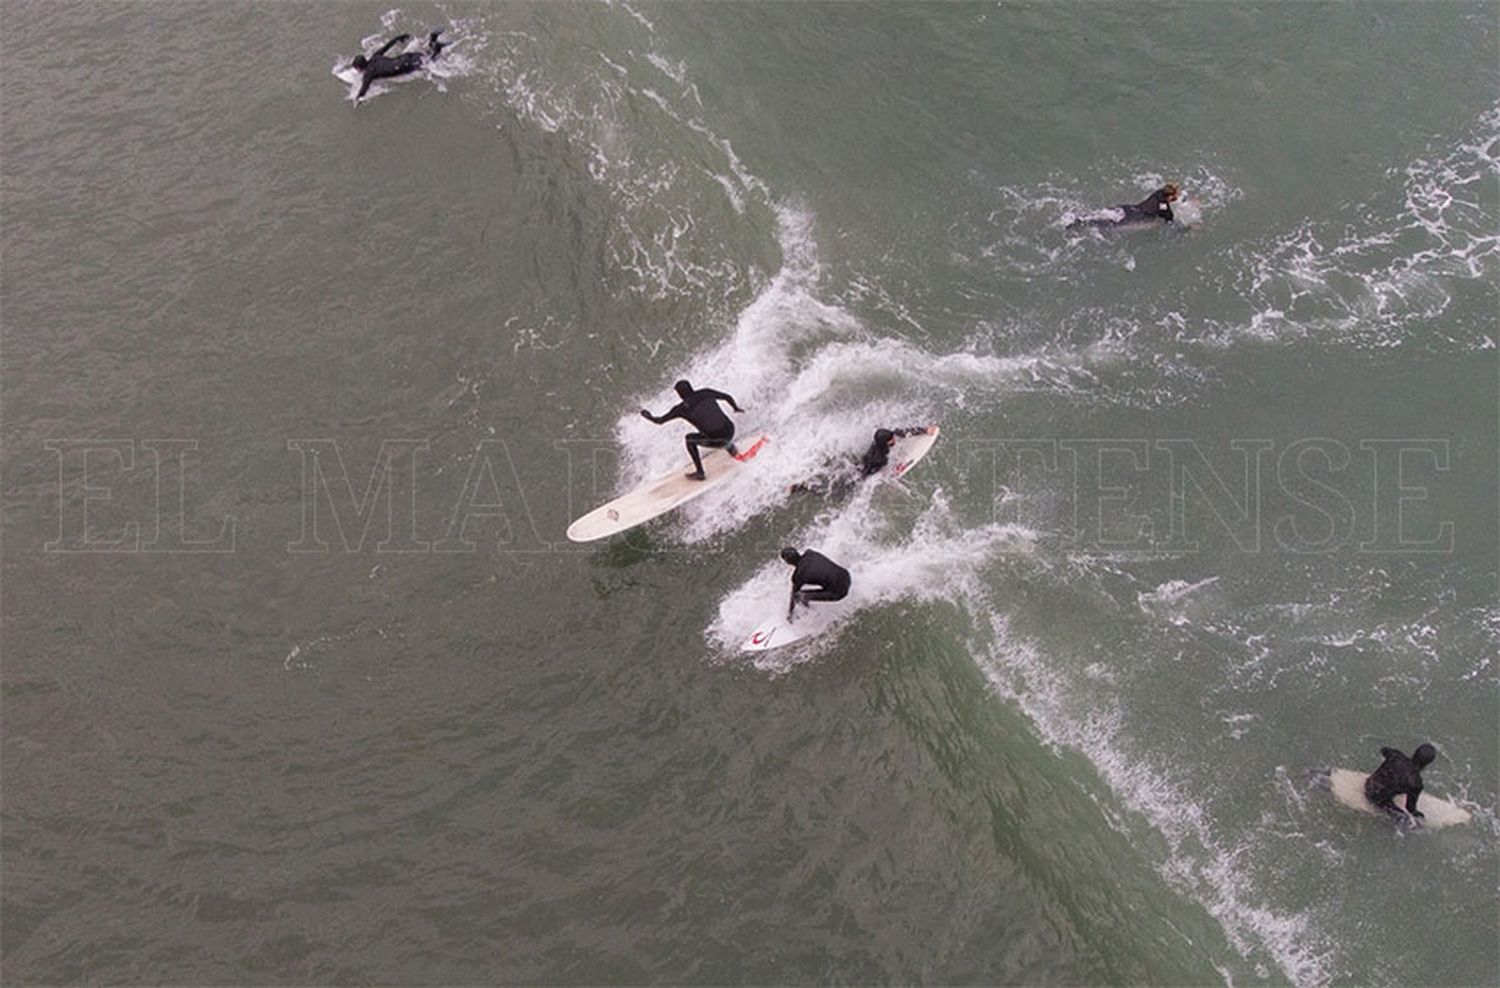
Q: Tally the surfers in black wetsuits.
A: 6